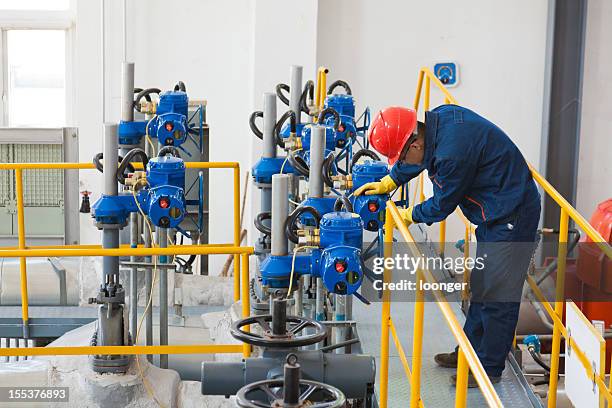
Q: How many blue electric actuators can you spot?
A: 6